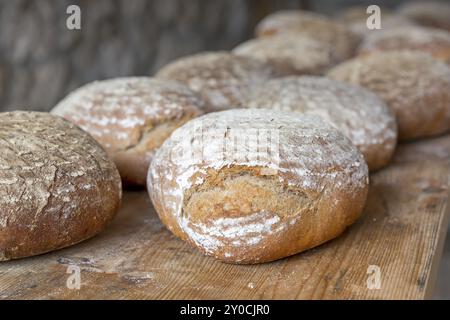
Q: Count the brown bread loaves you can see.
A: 11